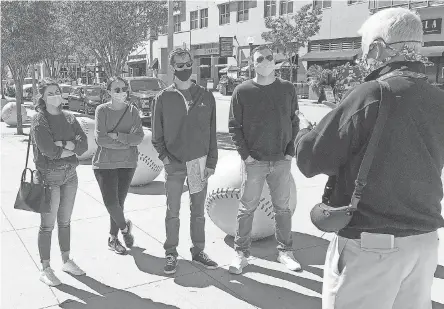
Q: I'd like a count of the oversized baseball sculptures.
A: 4